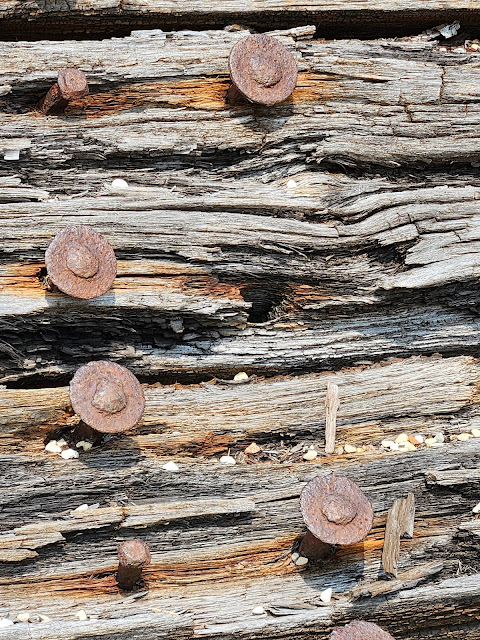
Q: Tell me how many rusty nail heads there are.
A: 7